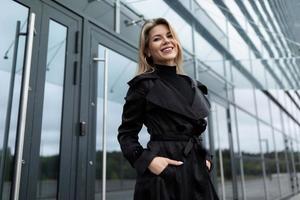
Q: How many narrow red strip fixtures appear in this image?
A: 0